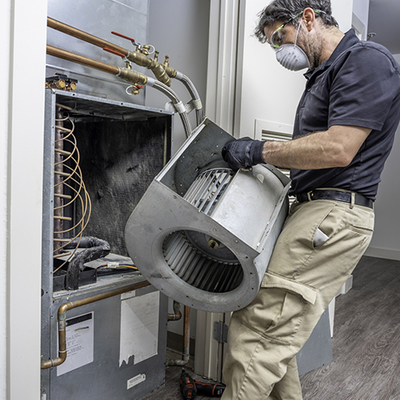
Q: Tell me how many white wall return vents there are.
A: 1